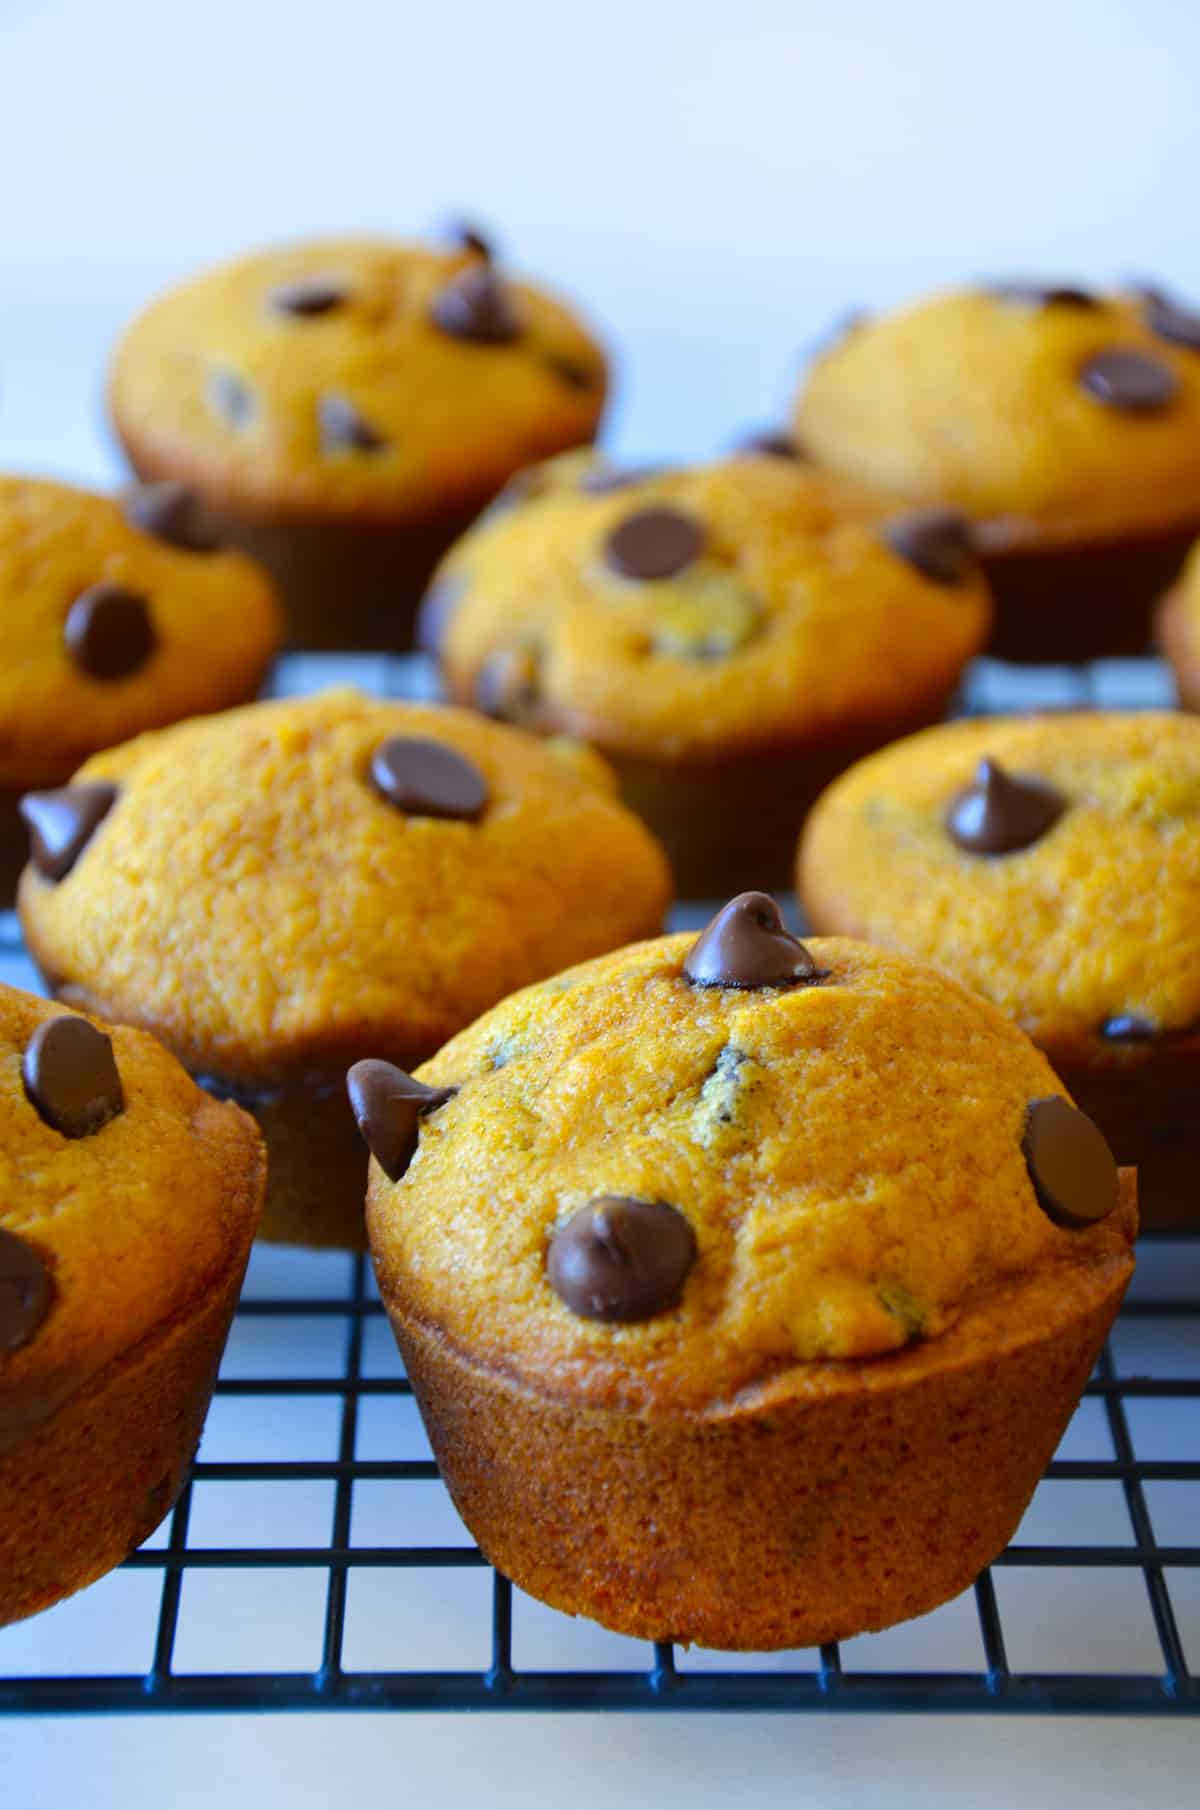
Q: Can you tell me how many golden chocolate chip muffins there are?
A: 9